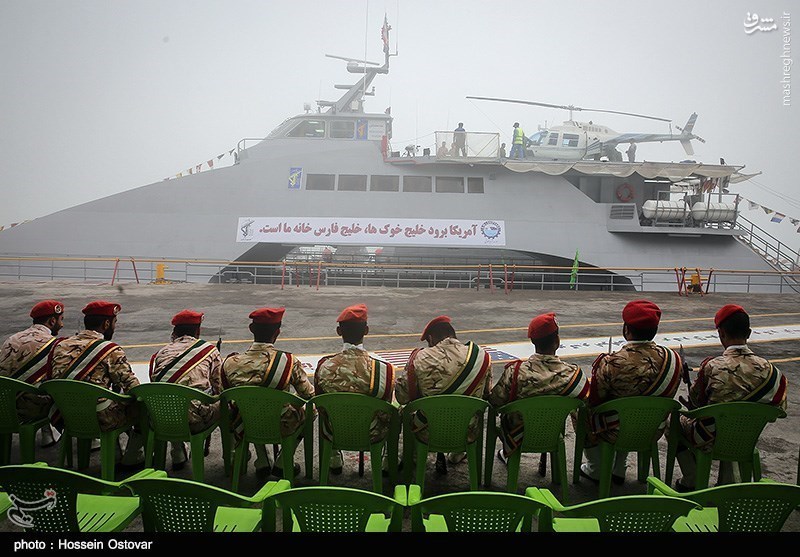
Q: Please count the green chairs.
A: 15